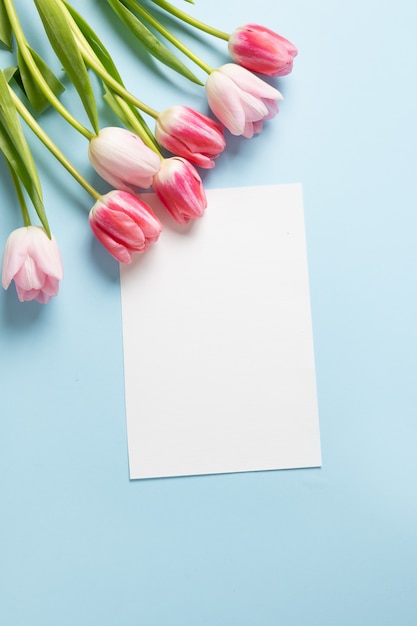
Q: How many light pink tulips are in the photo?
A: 3